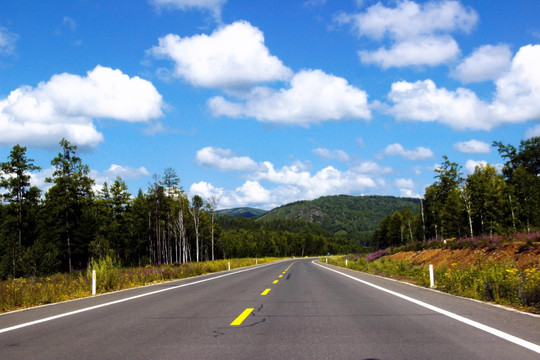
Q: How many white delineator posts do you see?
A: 6